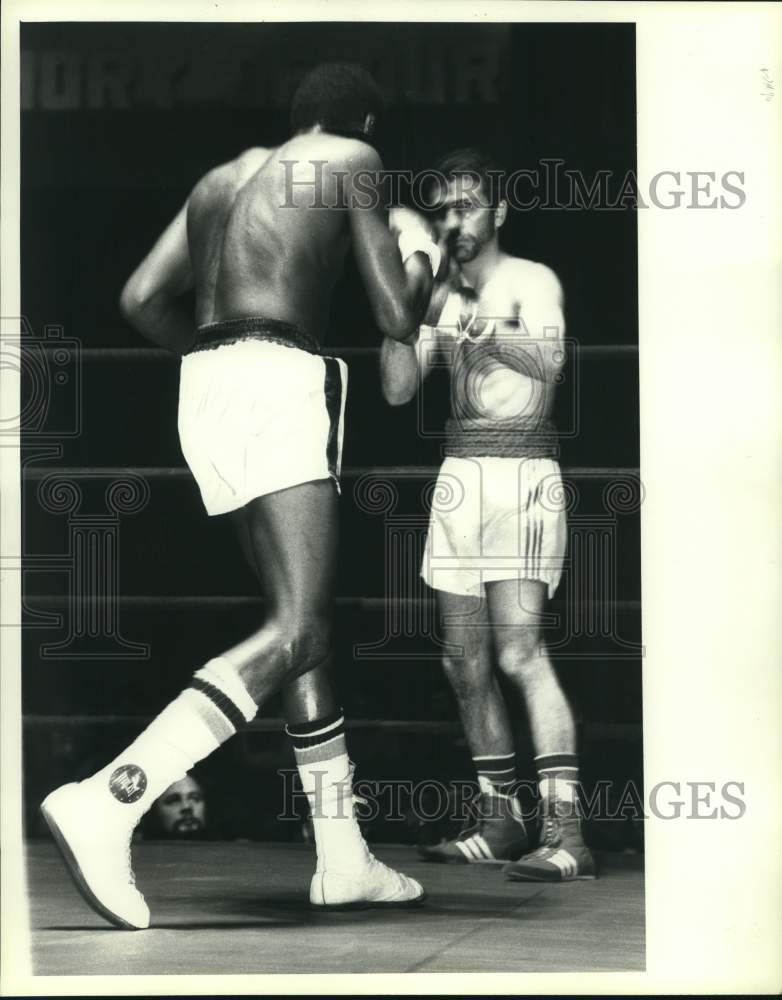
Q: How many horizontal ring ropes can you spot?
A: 4